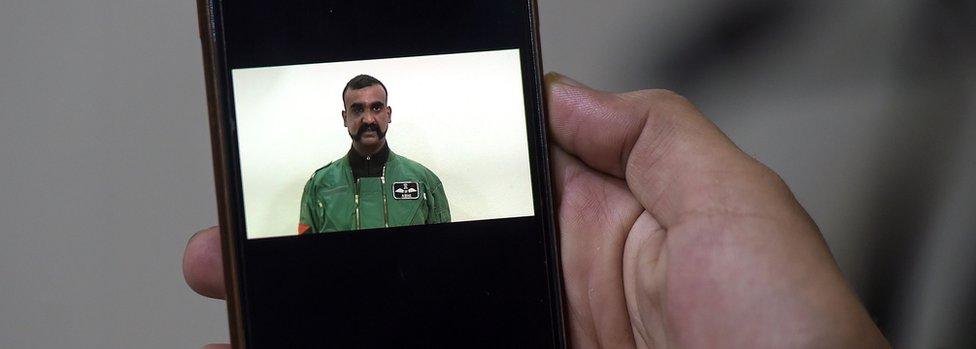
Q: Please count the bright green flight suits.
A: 1